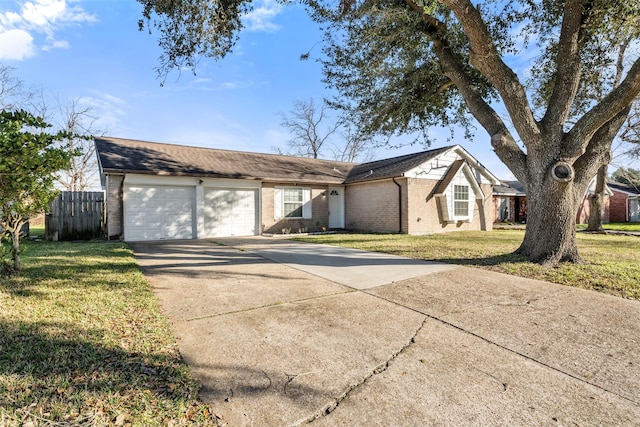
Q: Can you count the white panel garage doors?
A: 2